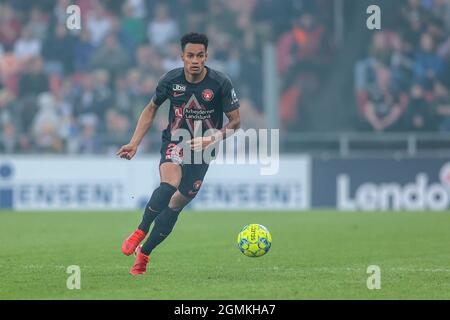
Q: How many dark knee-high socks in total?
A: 2